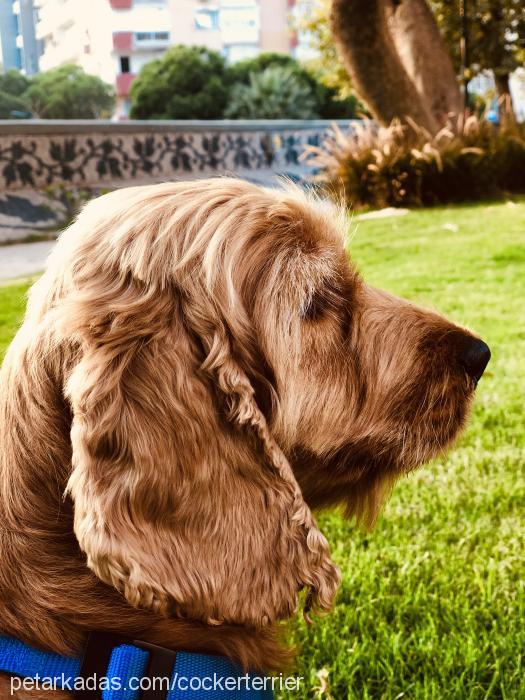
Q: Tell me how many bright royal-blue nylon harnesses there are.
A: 1